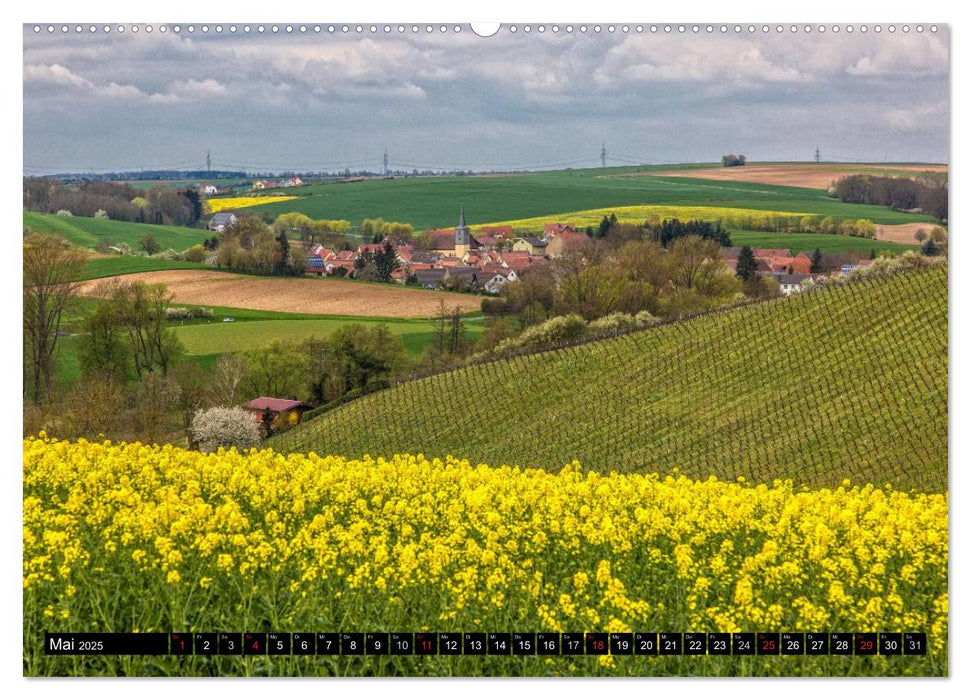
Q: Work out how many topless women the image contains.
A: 0